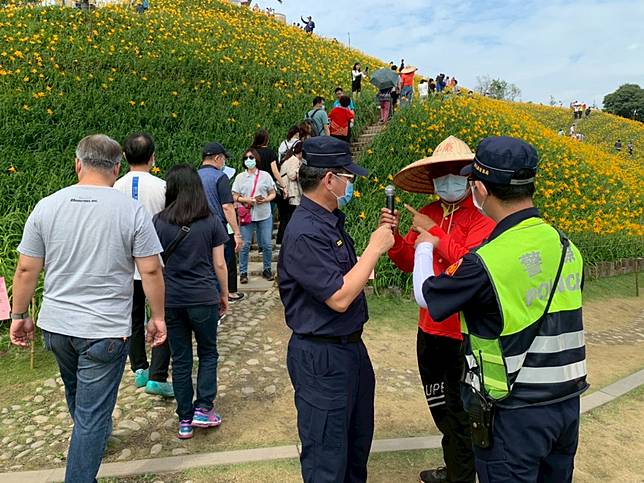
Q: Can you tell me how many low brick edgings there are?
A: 1